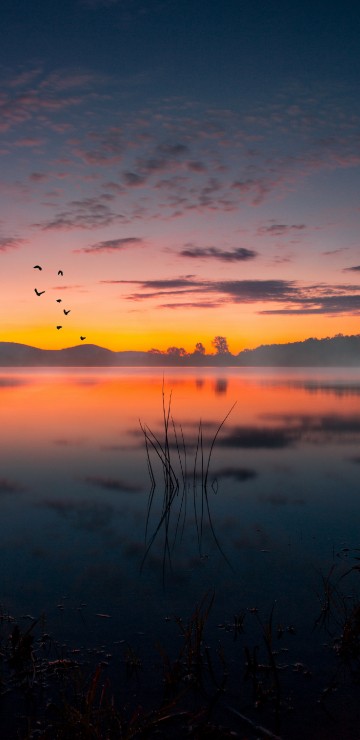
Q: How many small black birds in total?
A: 7